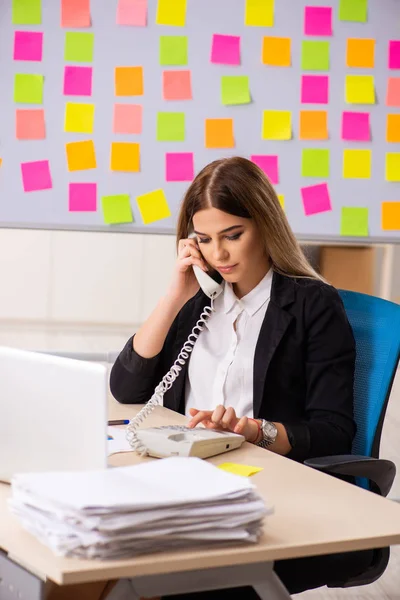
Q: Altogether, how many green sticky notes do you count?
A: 11